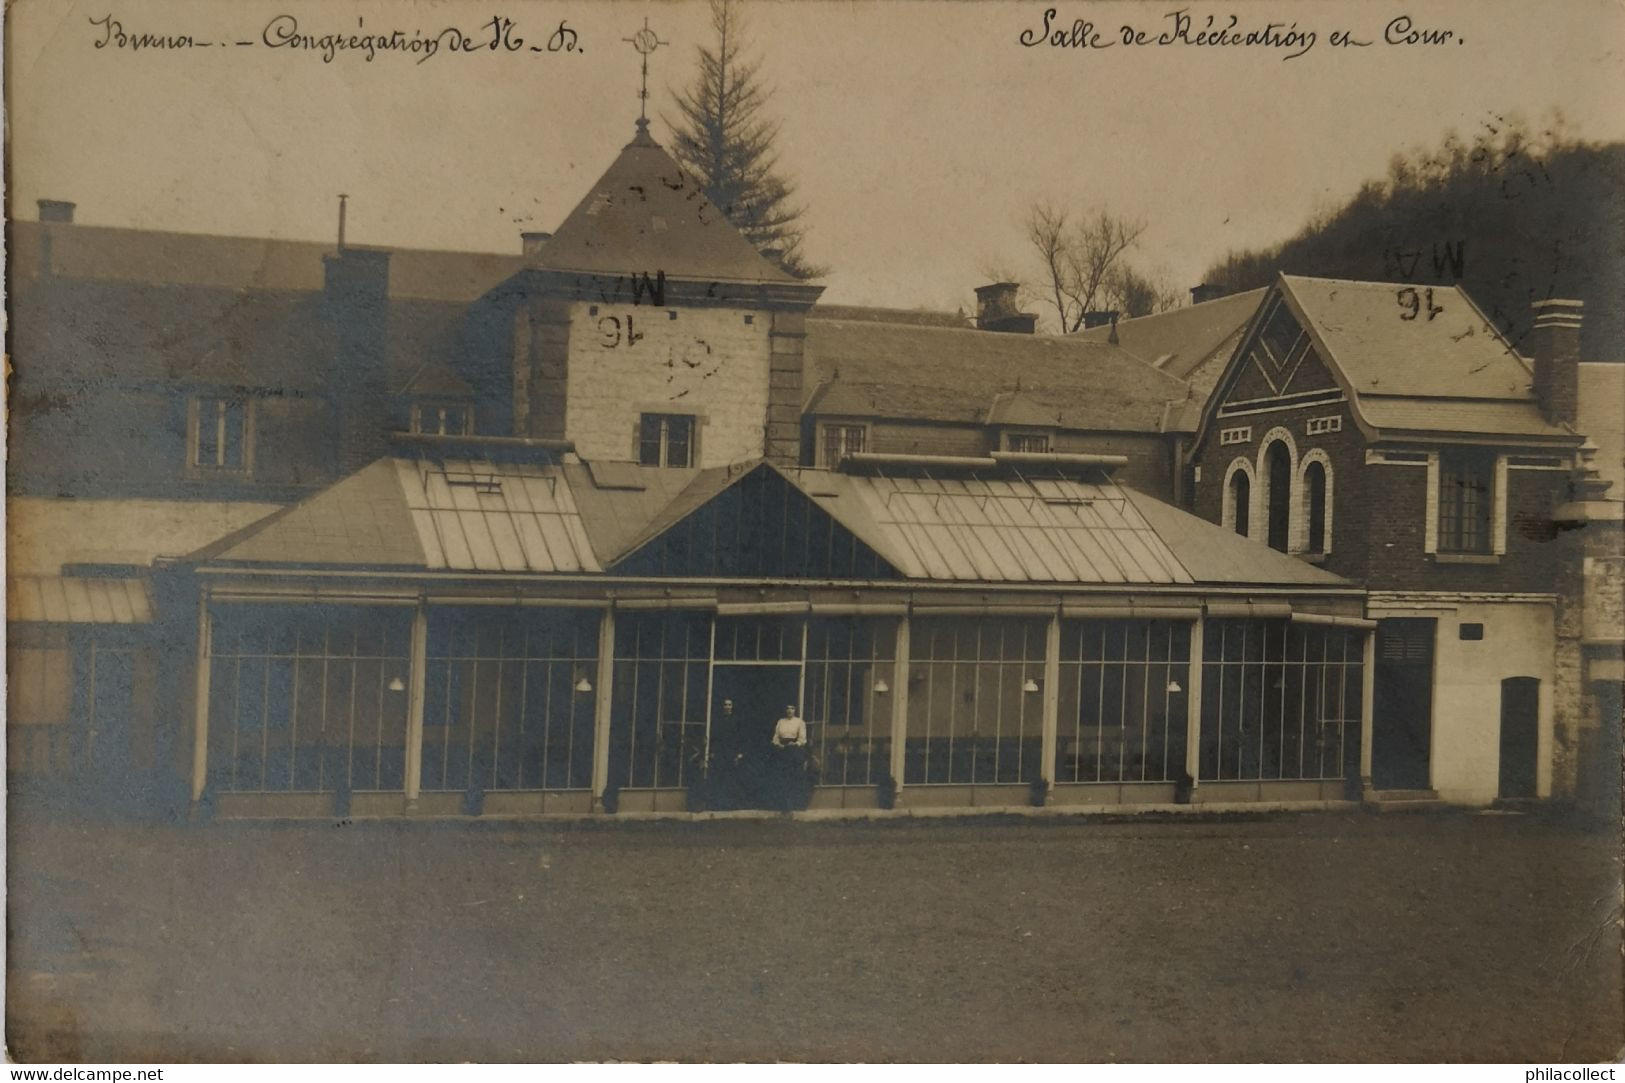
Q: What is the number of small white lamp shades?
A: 5